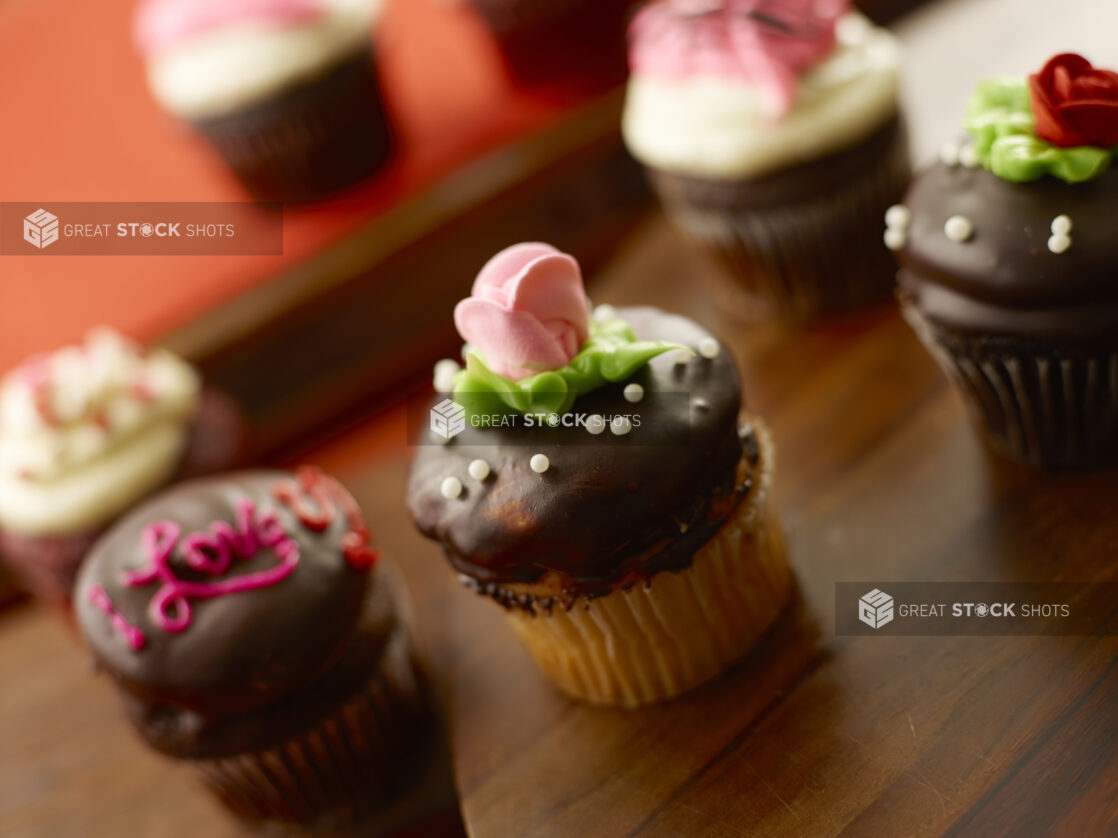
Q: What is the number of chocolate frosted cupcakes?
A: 3